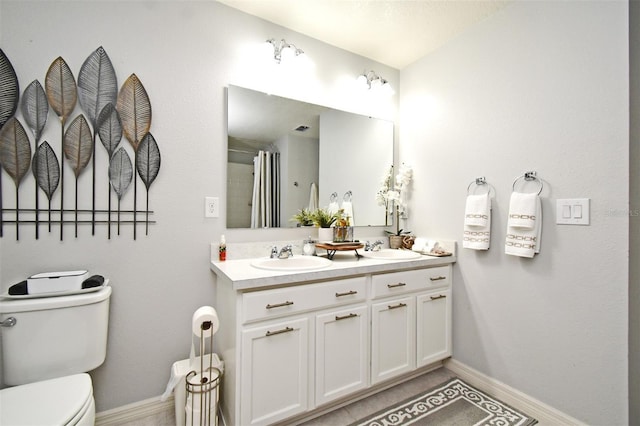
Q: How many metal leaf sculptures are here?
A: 11